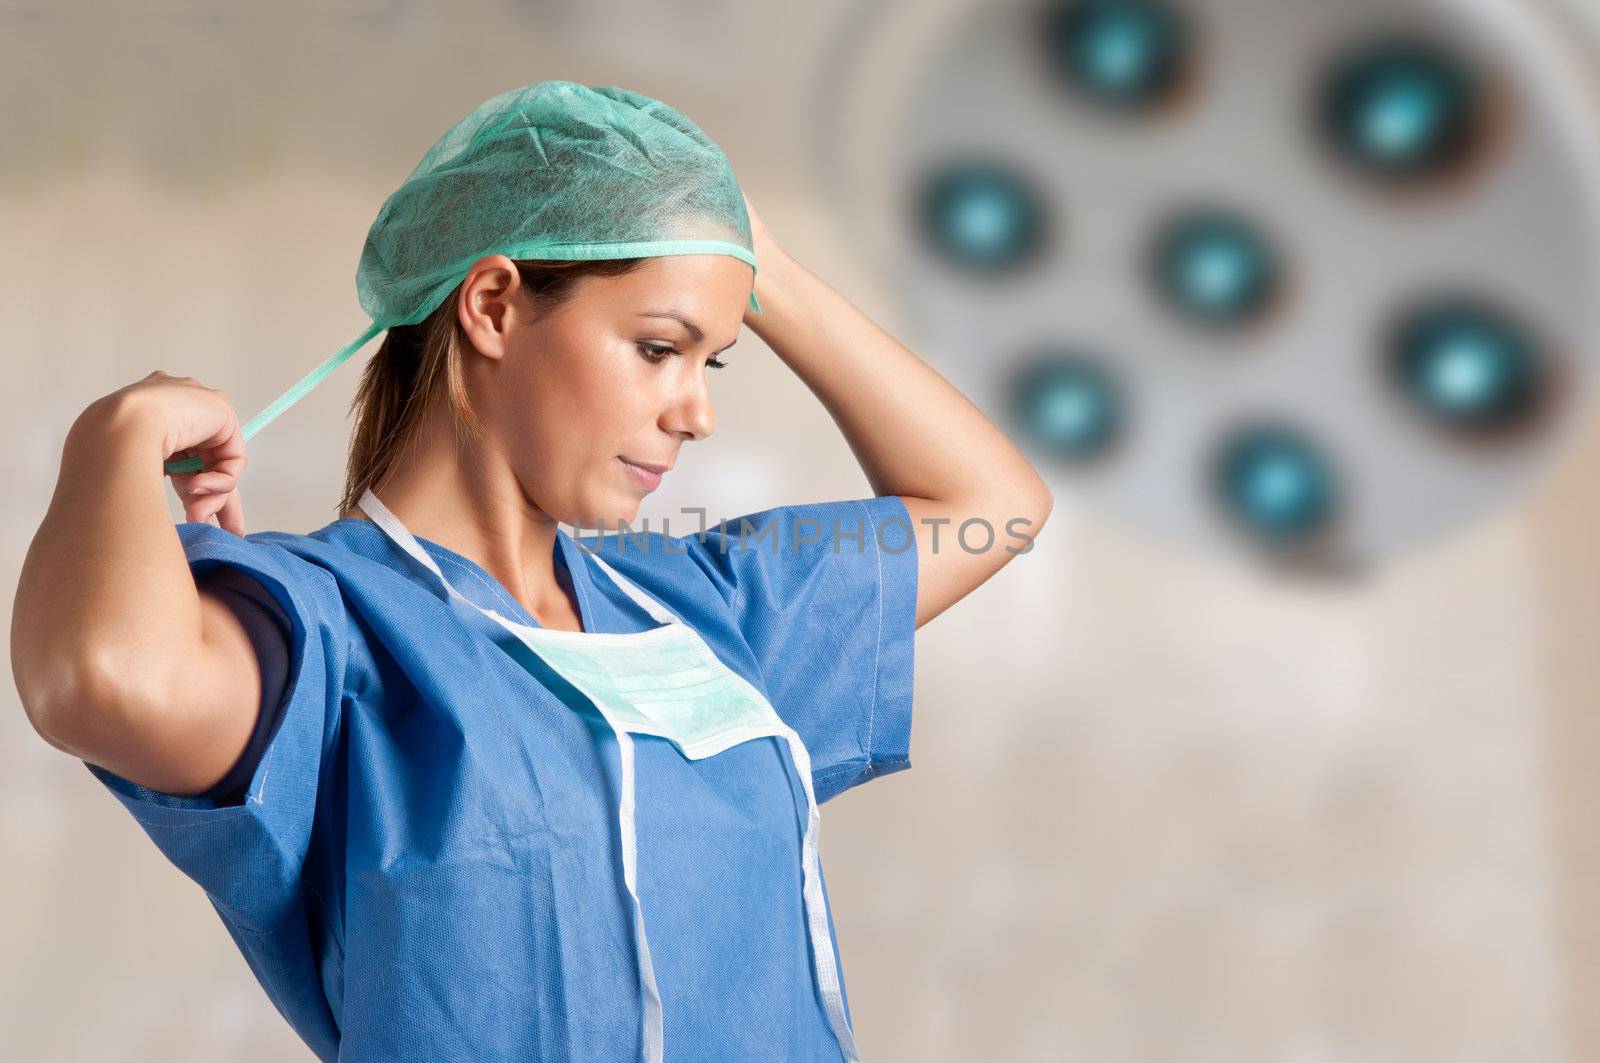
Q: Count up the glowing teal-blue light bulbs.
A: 7